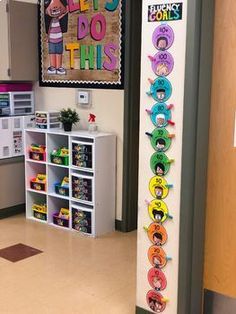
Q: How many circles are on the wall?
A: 12